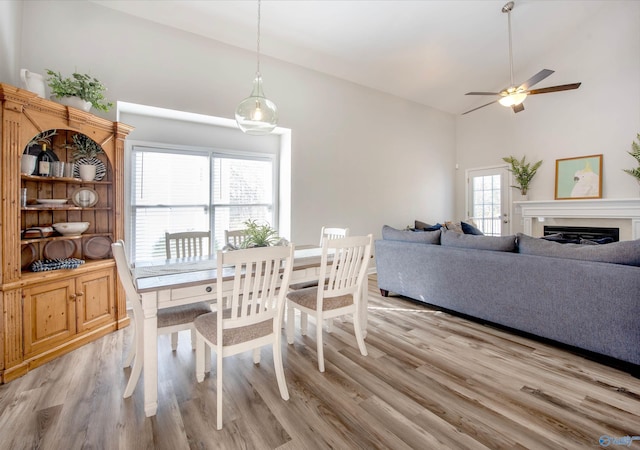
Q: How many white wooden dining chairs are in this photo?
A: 6